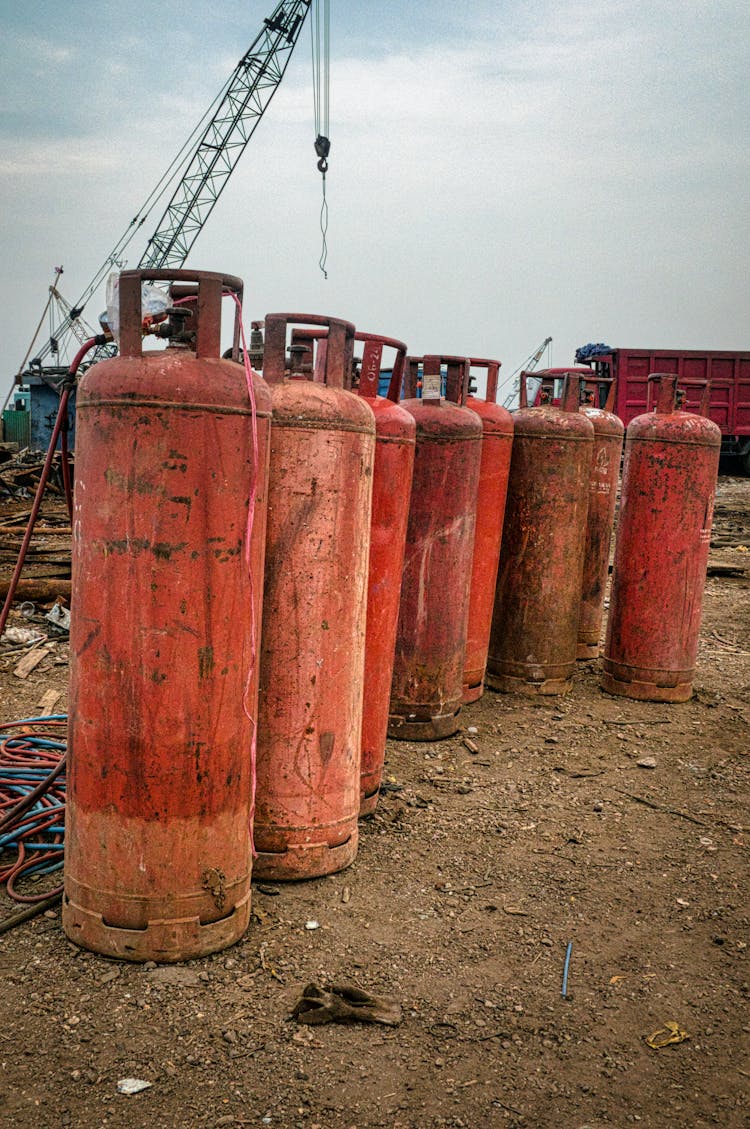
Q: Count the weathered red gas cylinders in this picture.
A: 8